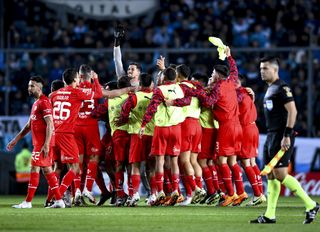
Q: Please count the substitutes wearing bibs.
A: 5